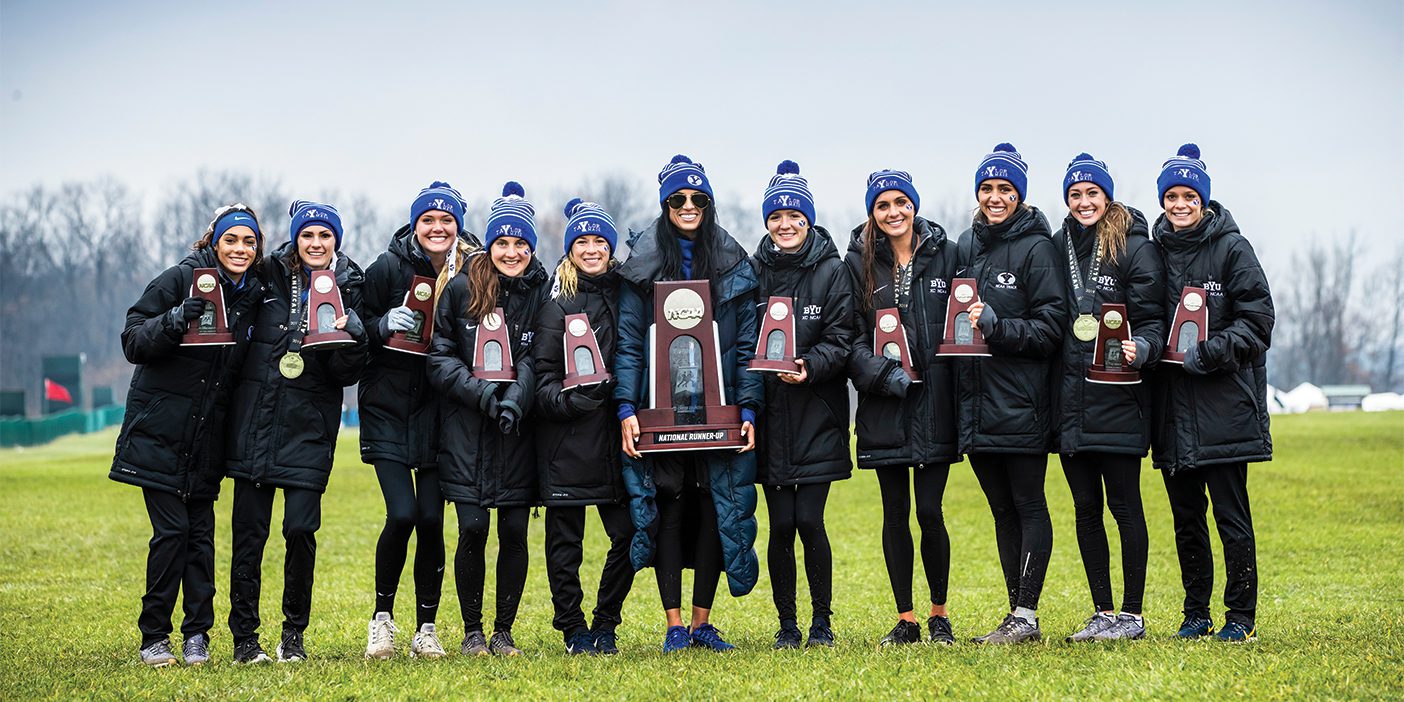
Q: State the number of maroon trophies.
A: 11